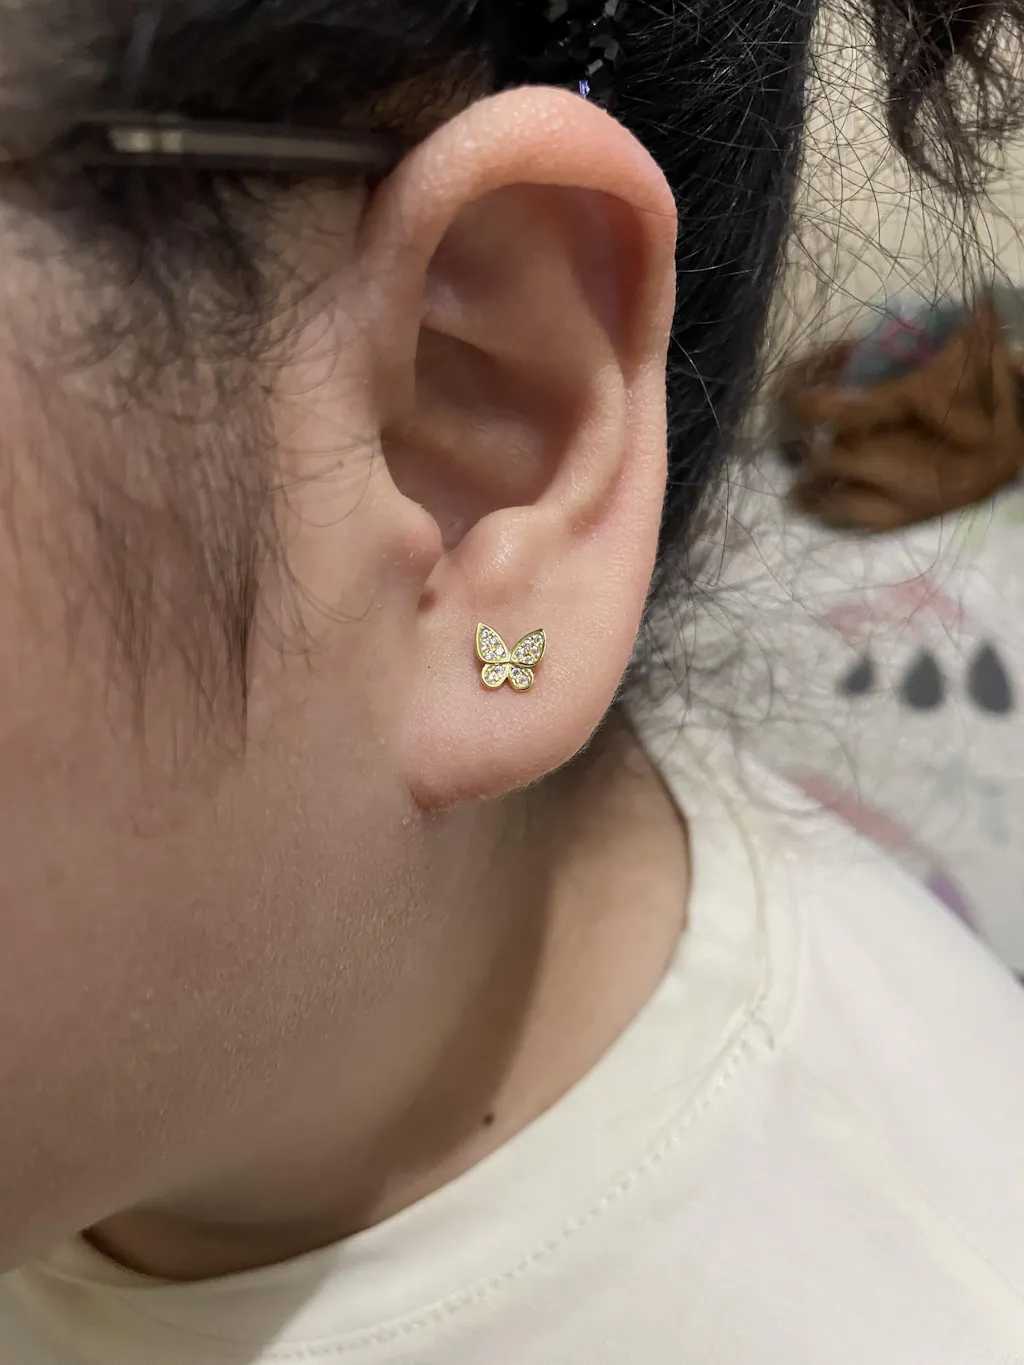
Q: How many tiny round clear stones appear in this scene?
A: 14